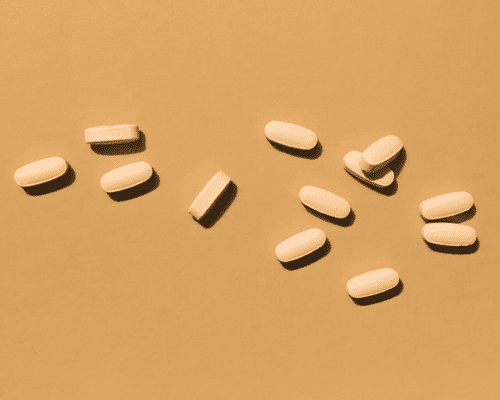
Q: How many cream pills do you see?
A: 12